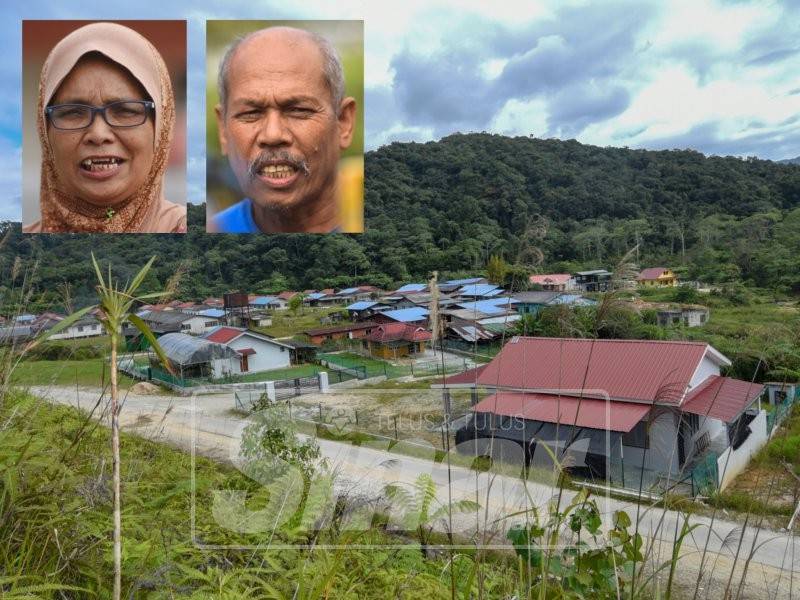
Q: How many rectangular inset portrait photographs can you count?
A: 2